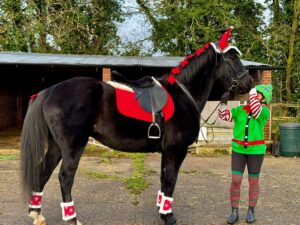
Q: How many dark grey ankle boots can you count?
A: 2